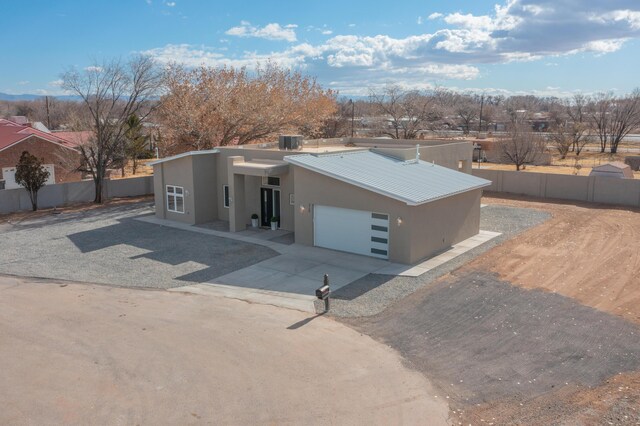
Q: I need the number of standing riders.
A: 0